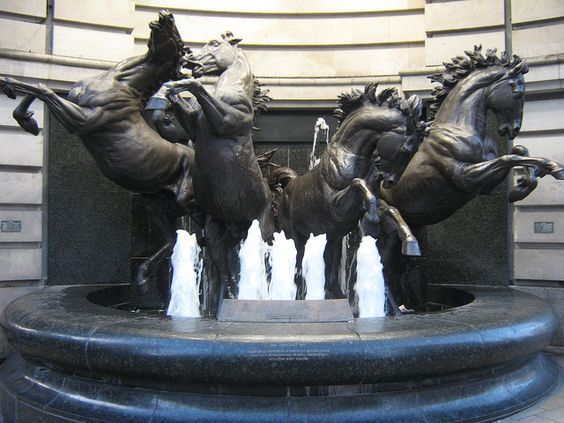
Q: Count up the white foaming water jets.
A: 5